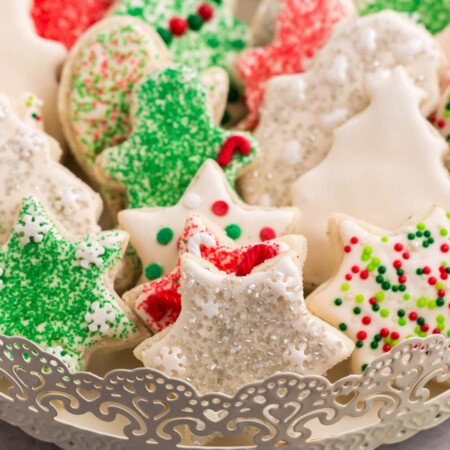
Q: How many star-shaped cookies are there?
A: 5